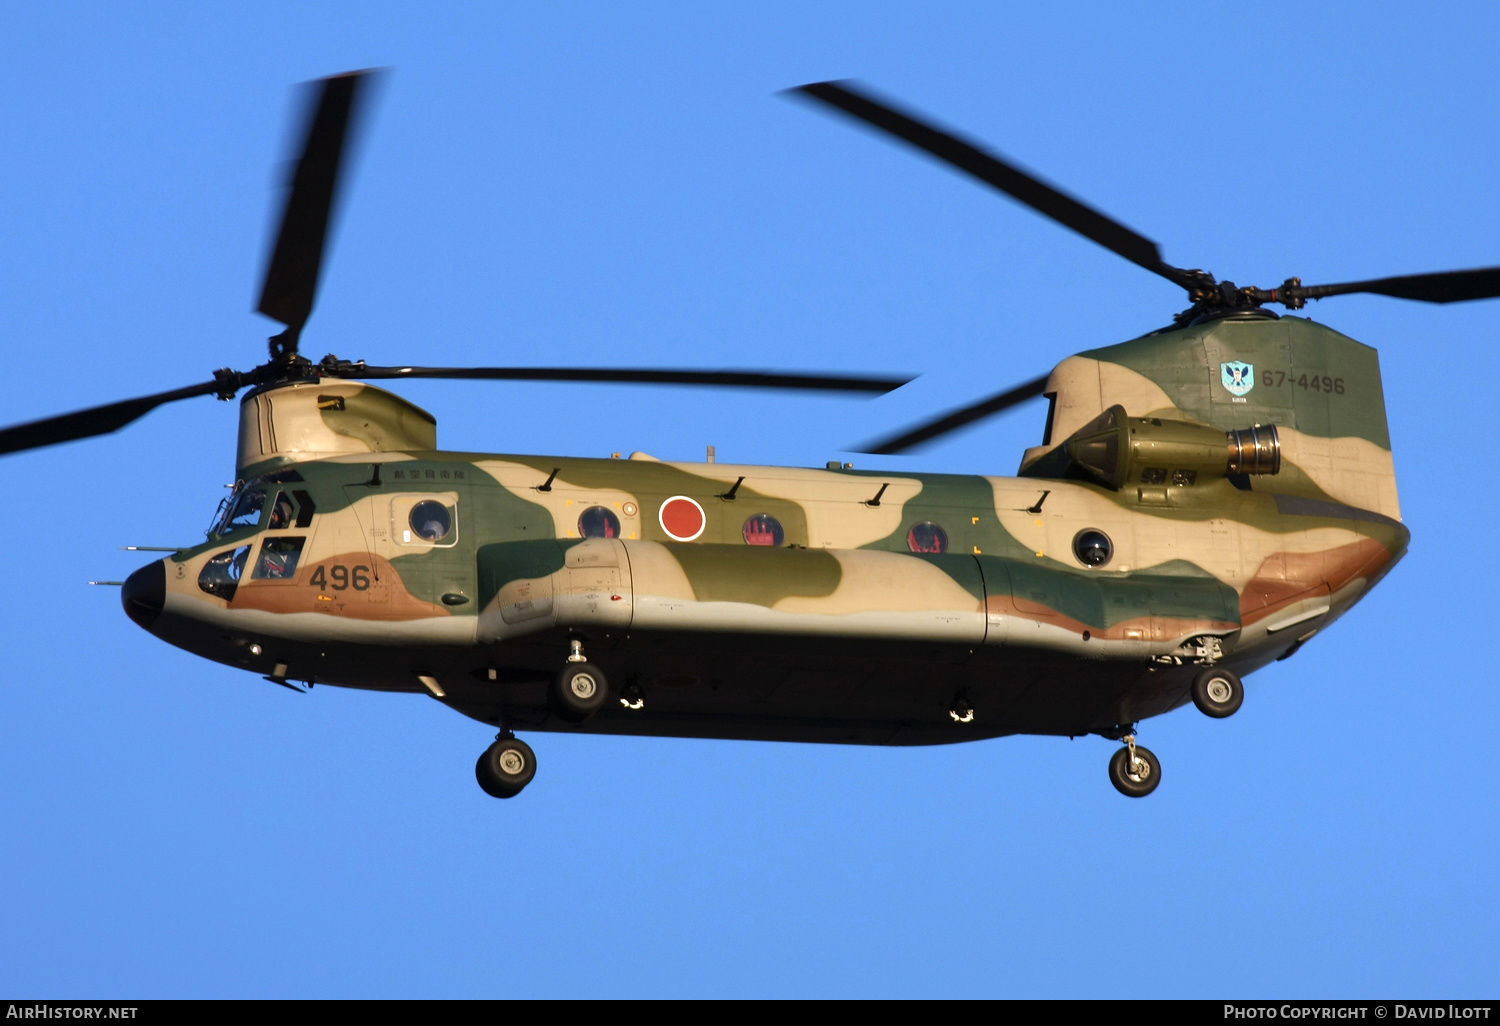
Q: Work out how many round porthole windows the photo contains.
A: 5